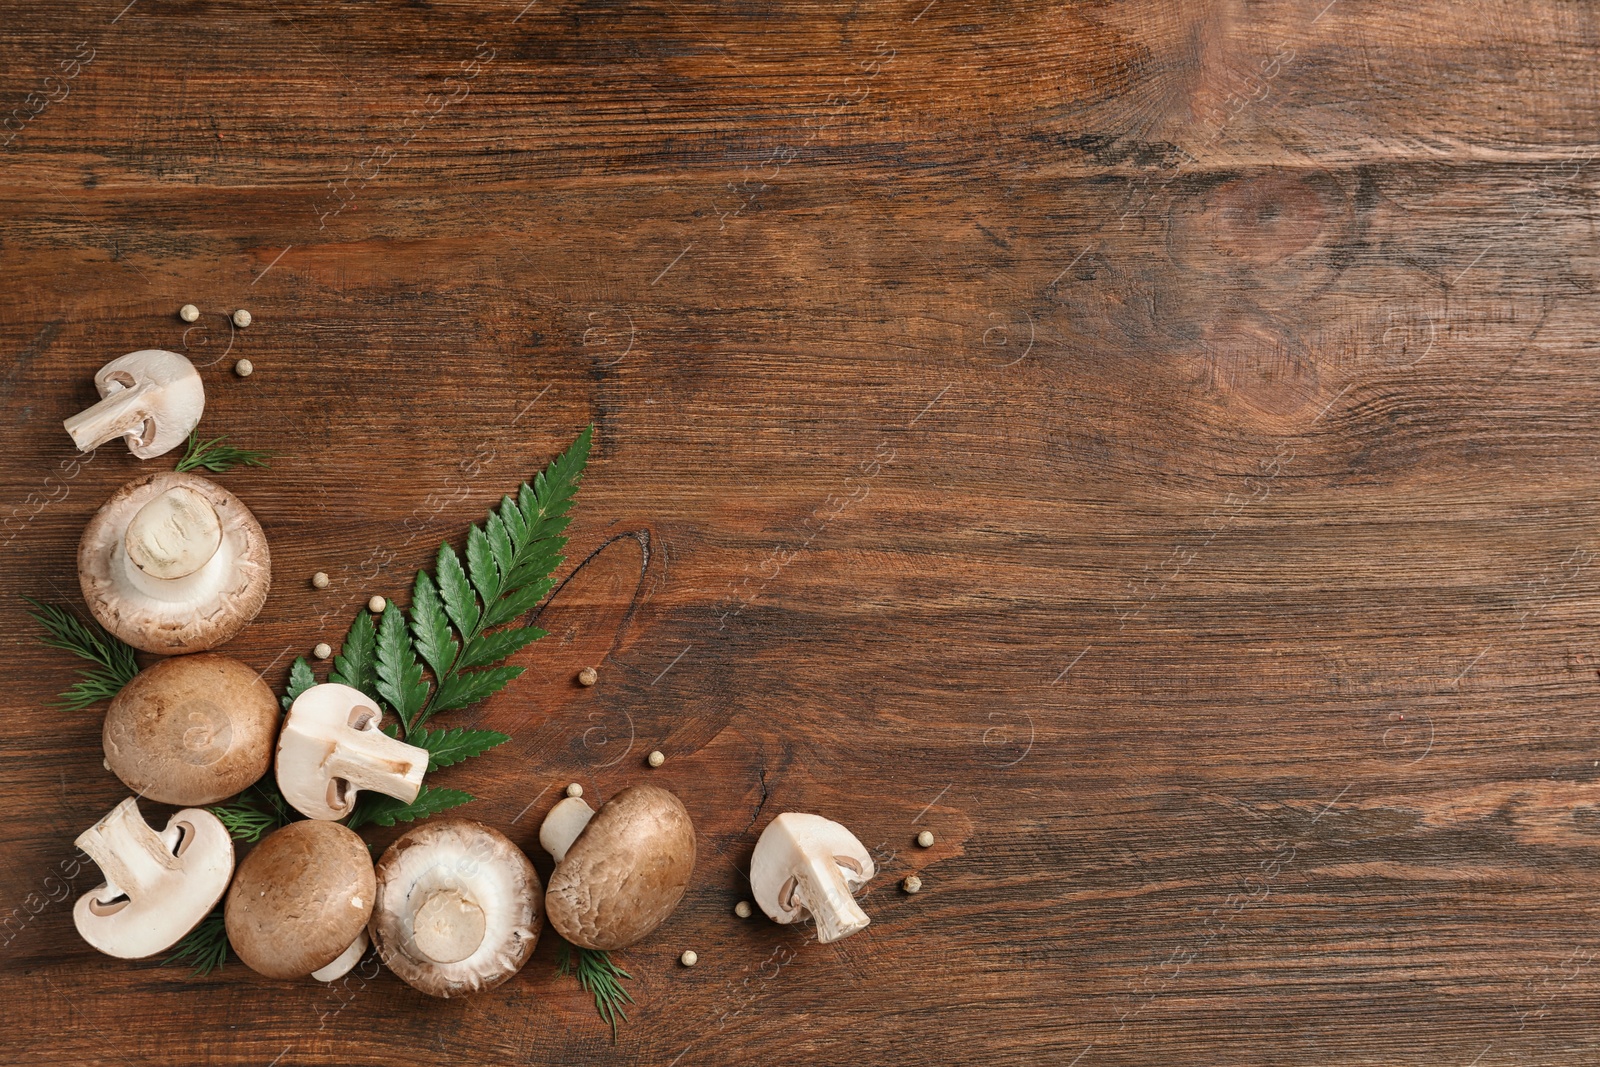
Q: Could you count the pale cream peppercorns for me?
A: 13